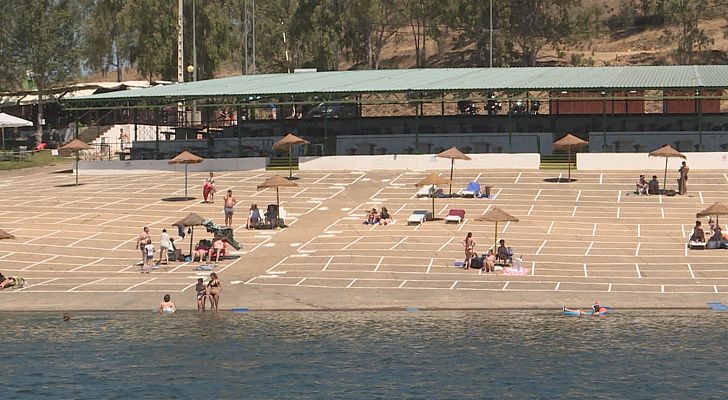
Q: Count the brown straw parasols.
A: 12